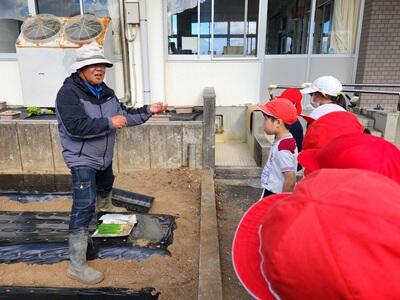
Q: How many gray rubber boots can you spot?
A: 2